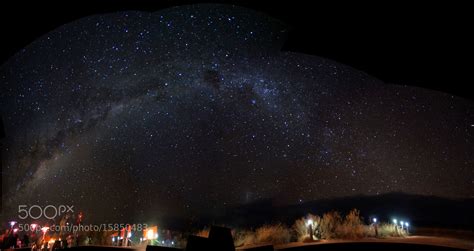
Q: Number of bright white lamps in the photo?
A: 5